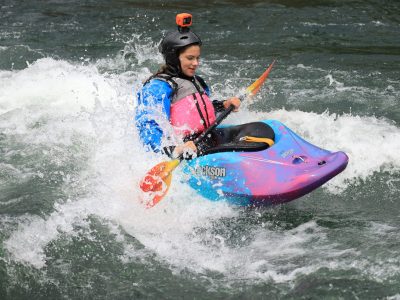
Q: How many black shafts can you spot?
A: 1